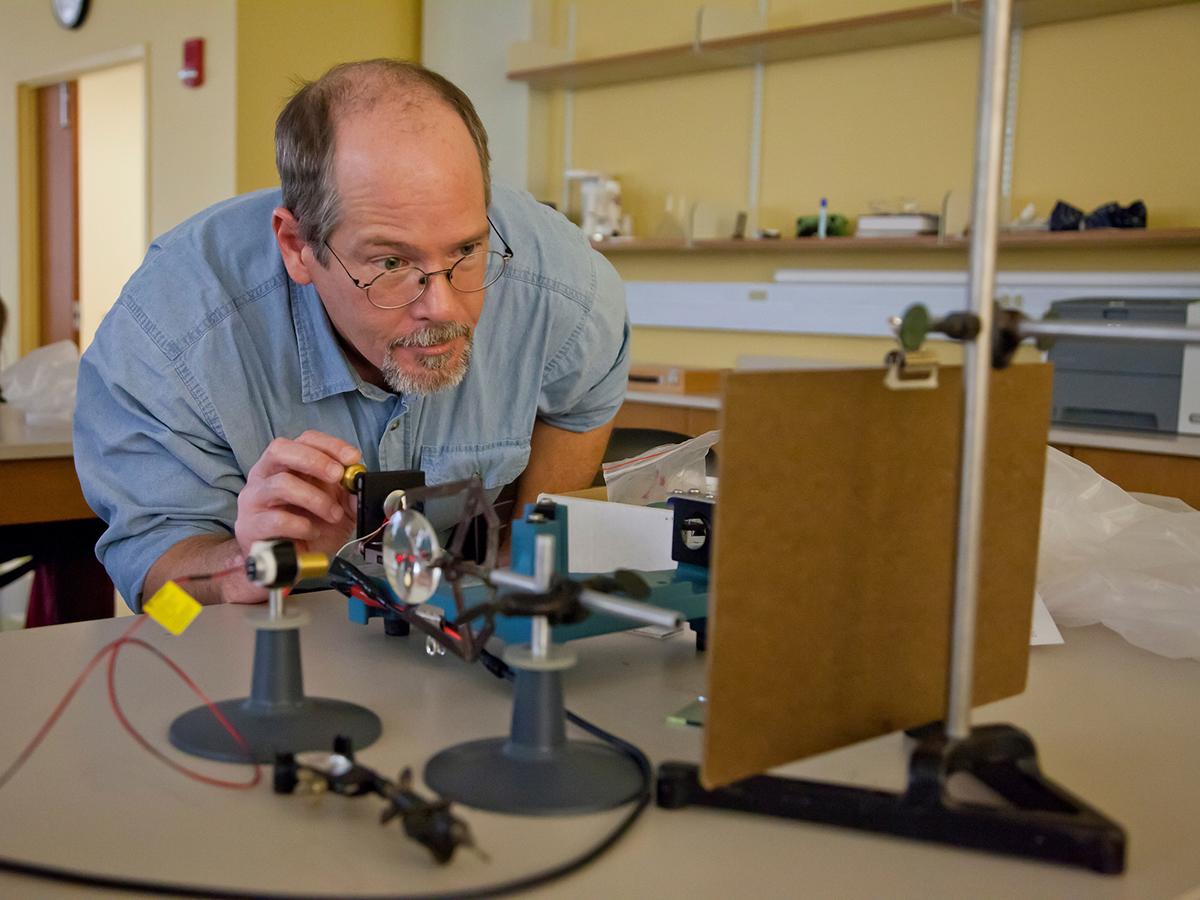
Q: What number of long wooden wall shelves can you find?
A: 2